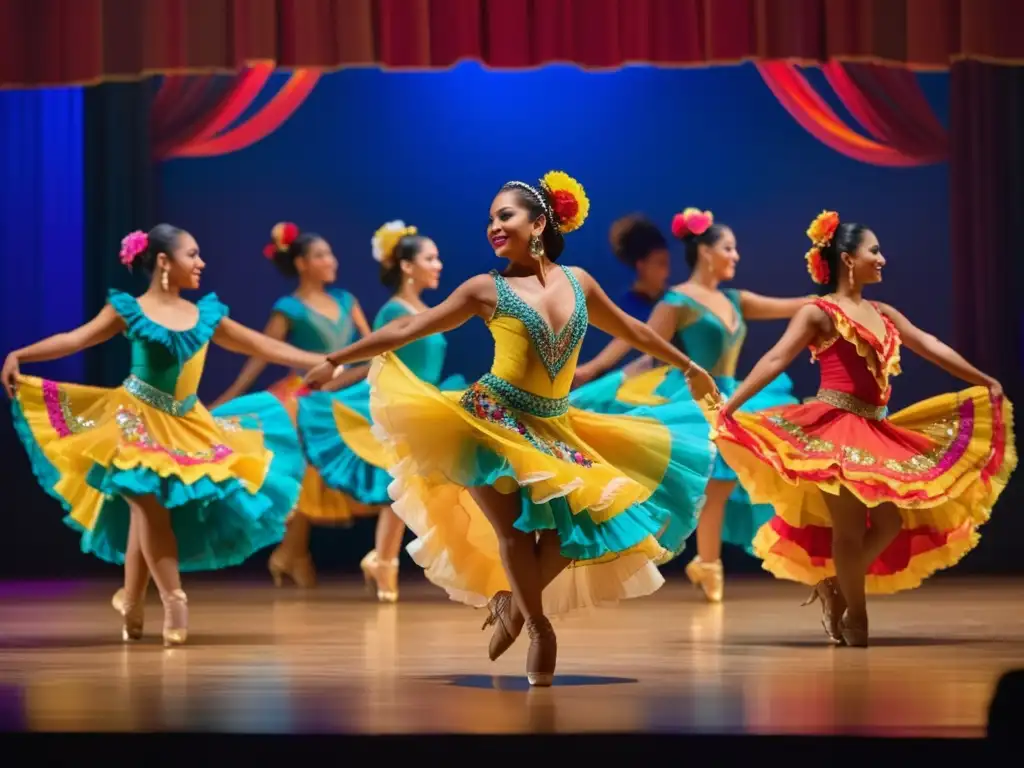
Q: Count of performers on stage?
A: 7